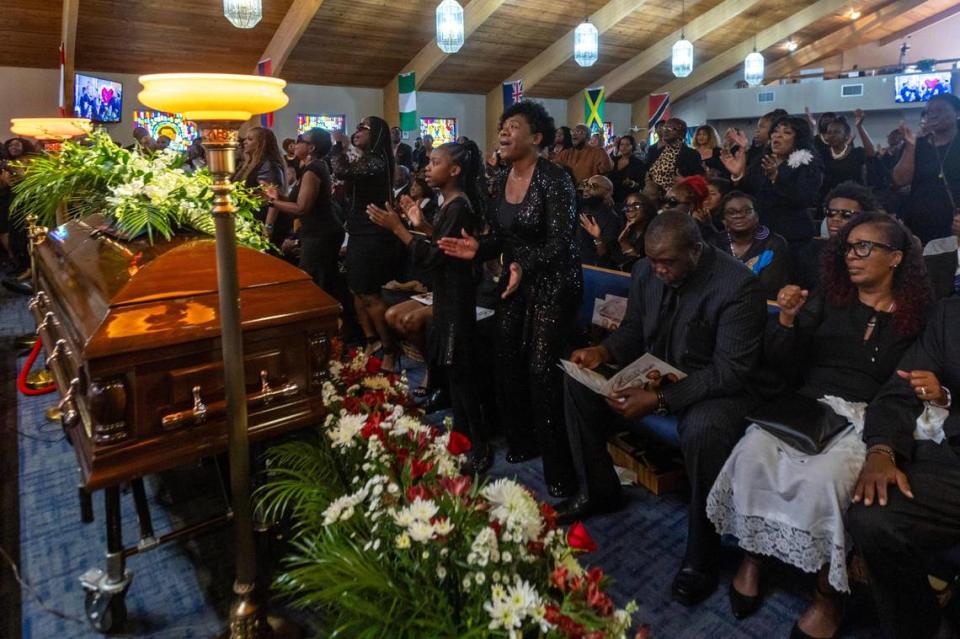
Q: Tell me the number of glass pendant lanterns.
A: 5